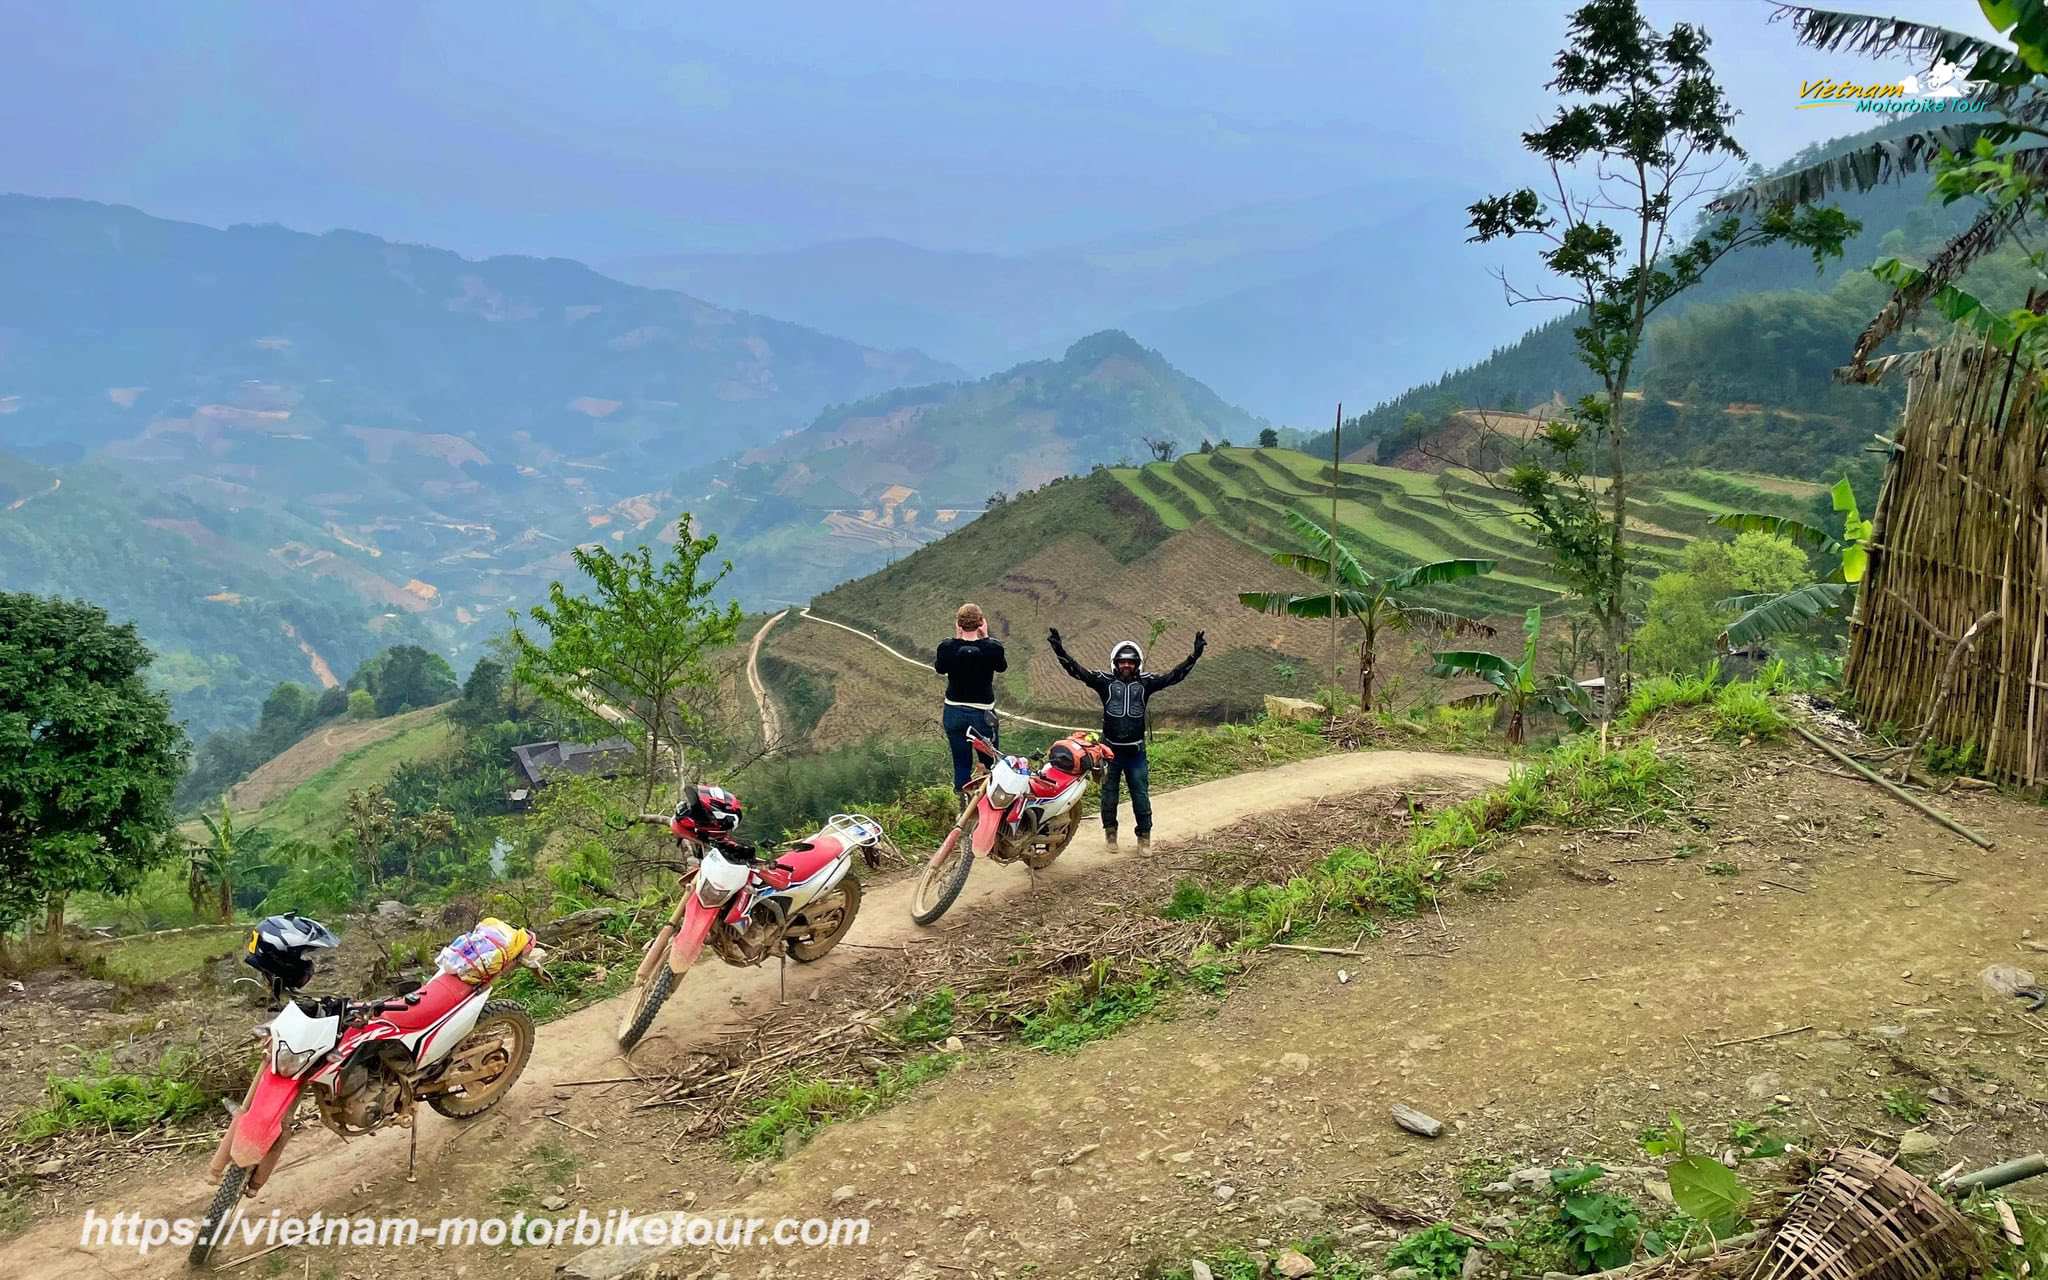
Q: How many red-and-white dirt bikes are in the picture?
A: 3